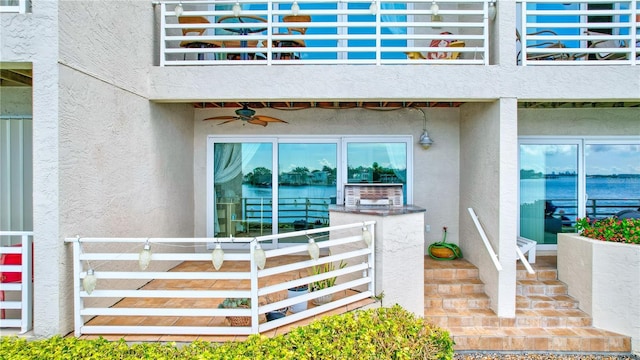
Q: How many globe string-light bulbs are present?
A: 12